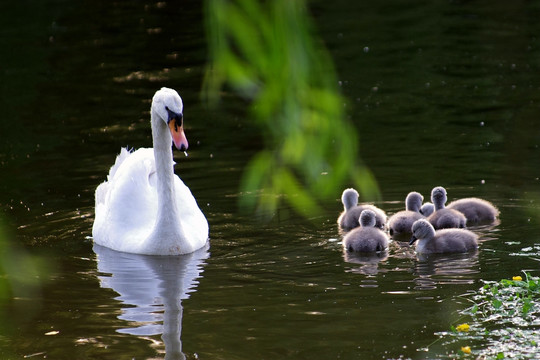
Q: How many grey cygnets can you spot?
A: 6